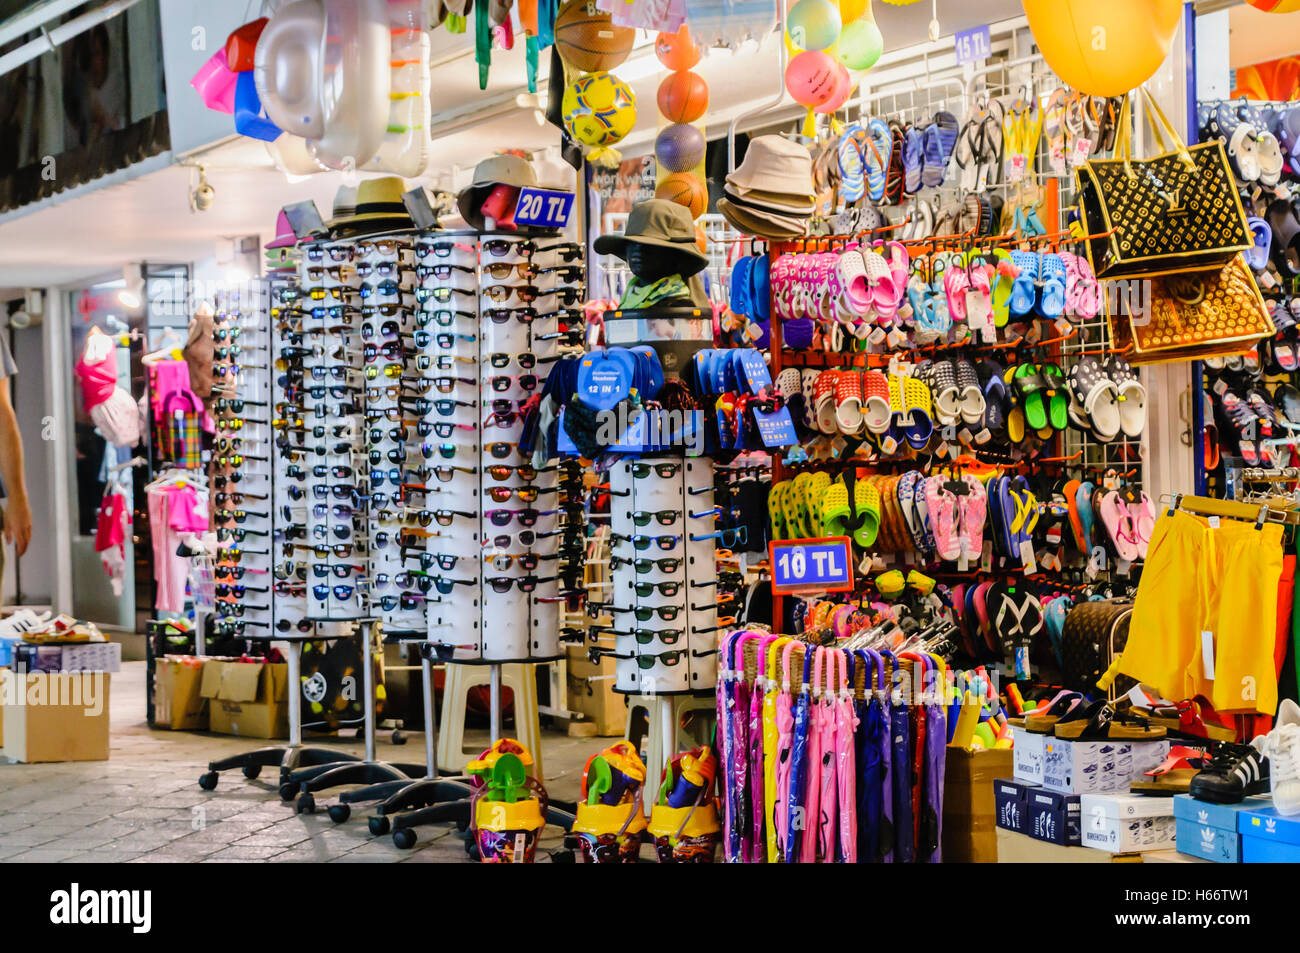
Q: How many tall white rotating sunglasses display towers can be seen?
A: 5